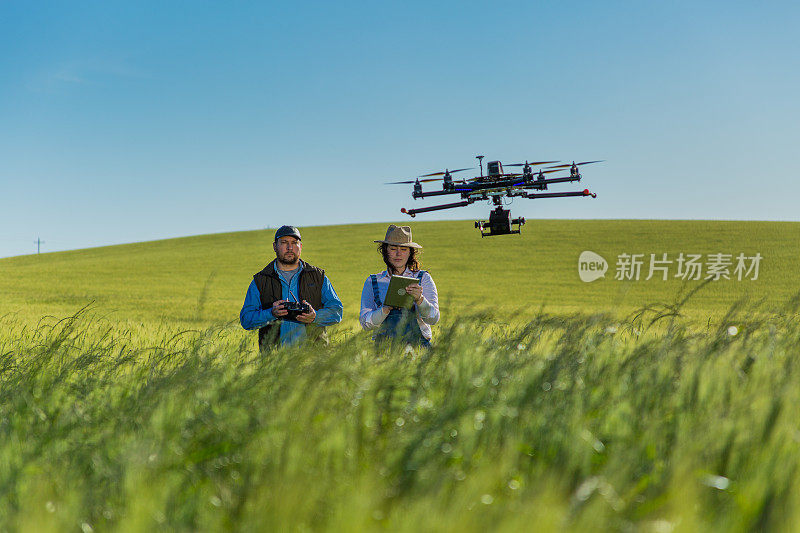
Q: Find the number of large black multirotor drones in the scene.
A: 1